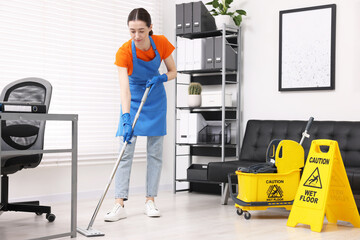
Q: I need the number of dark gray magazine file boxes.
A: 5